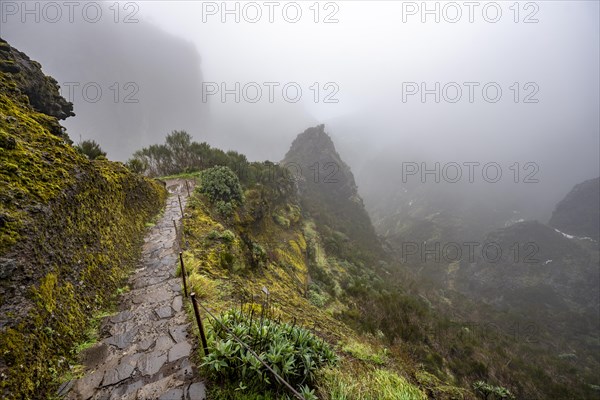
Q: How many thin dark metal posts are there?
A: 5